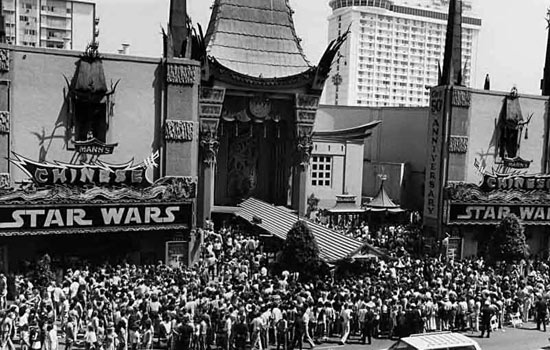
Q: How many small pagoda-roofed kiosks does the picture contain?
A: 2